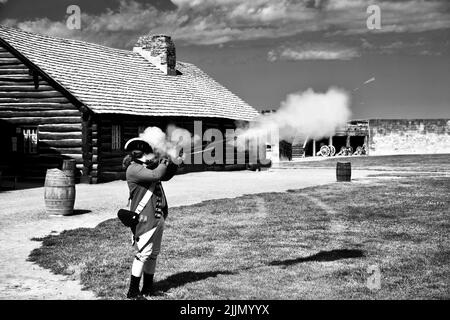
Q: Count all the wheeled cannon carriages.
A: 3